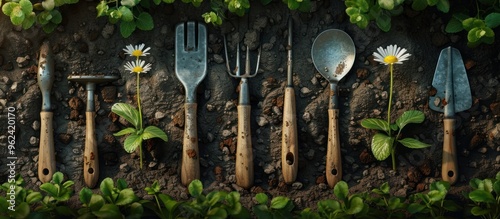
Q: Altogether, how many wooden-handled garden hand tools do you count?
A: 7